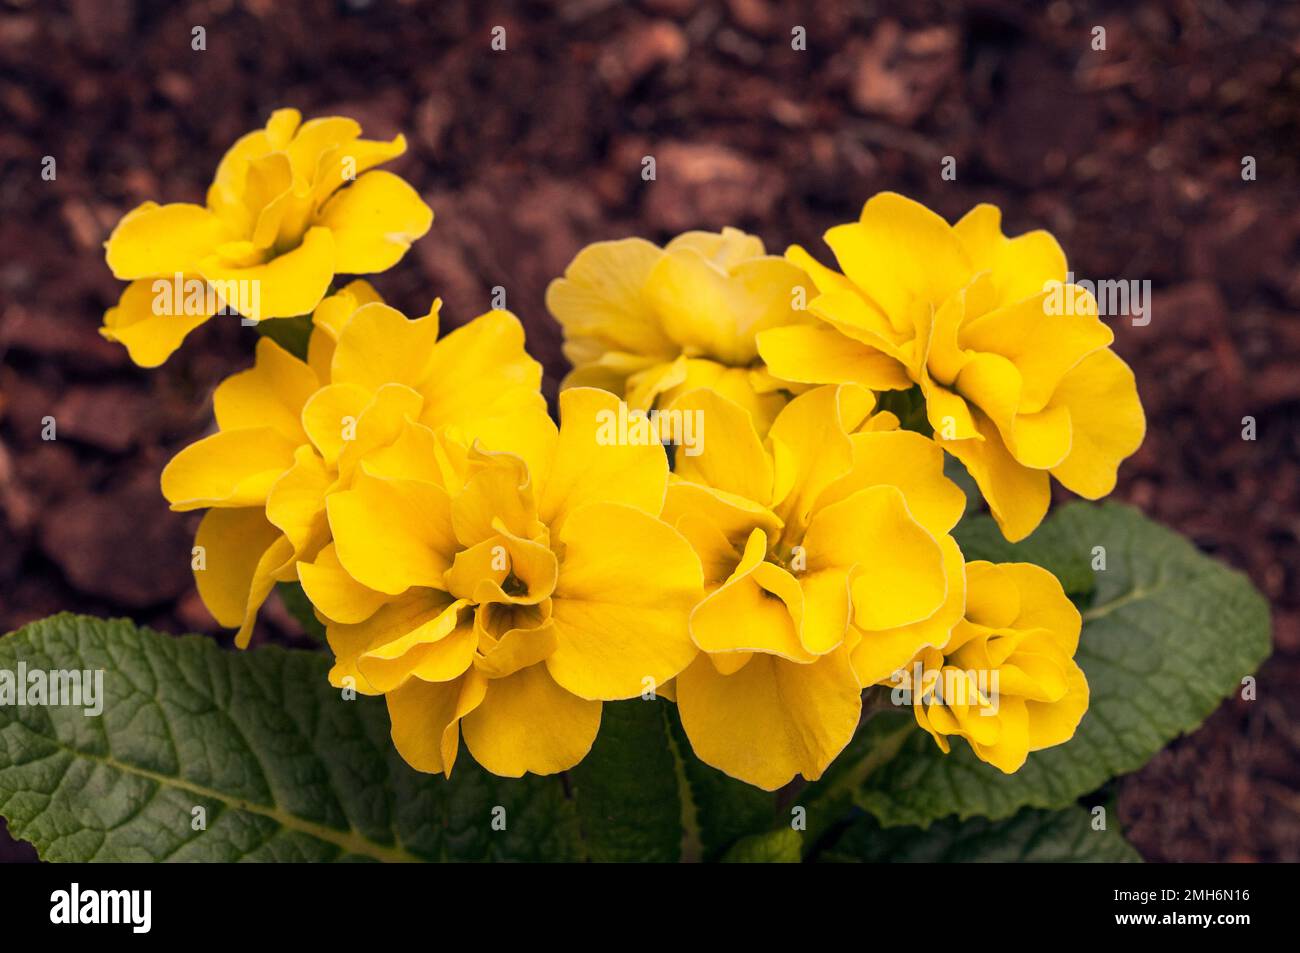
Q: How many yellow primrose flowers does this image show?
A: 7